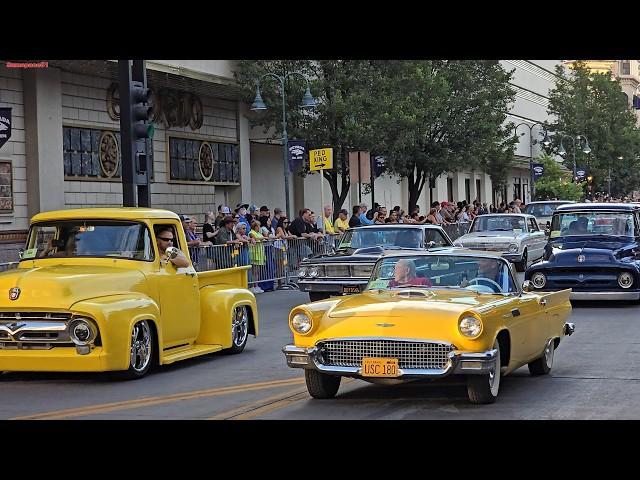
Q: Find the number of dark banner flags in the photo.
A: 5